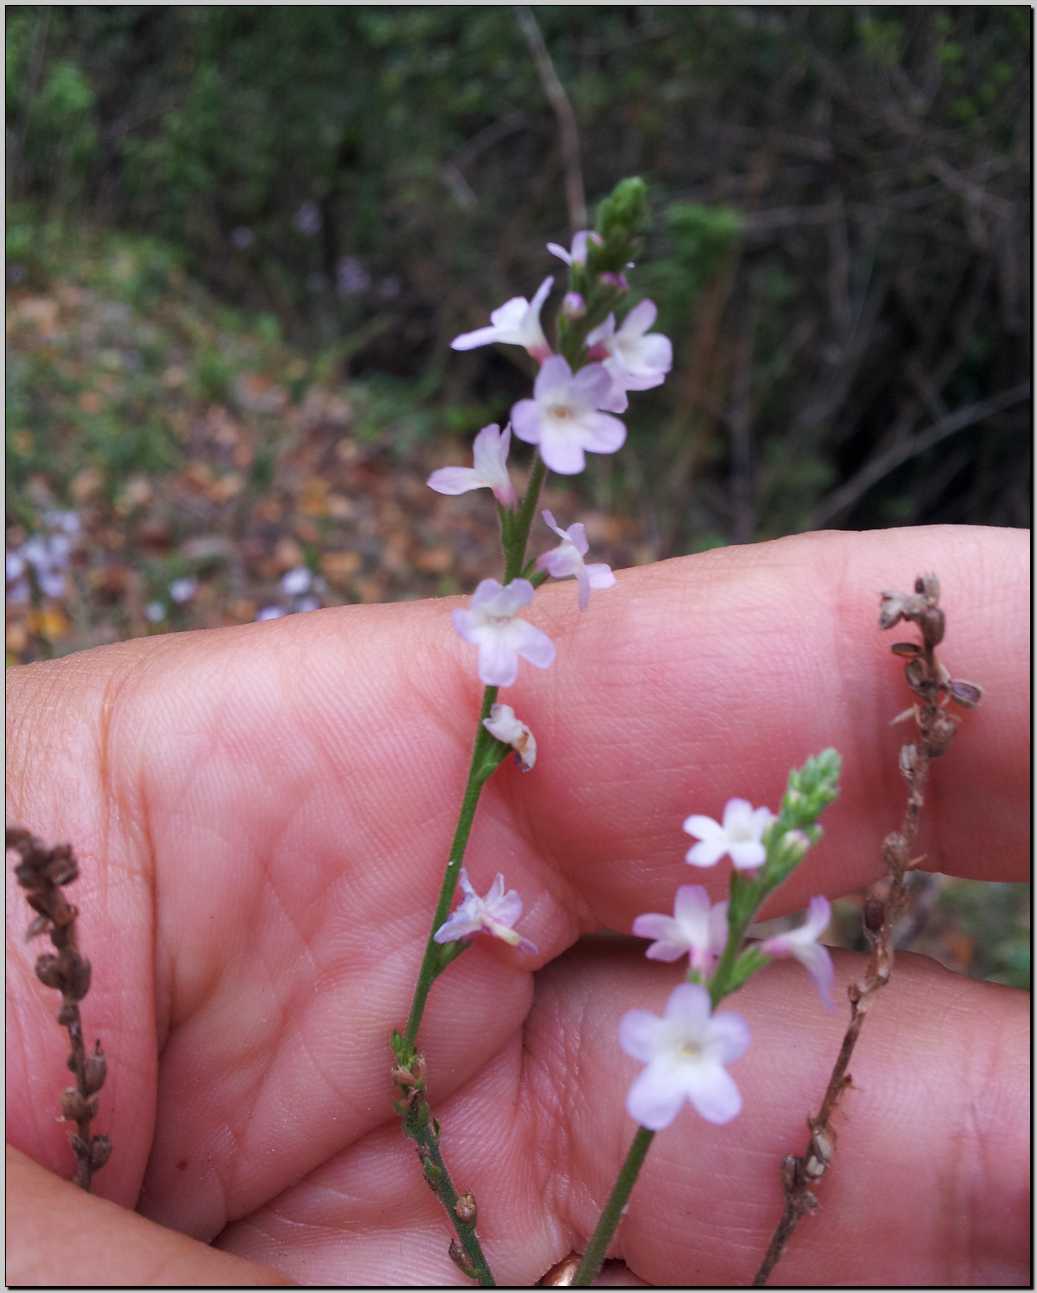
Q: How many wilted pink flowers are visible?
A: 2